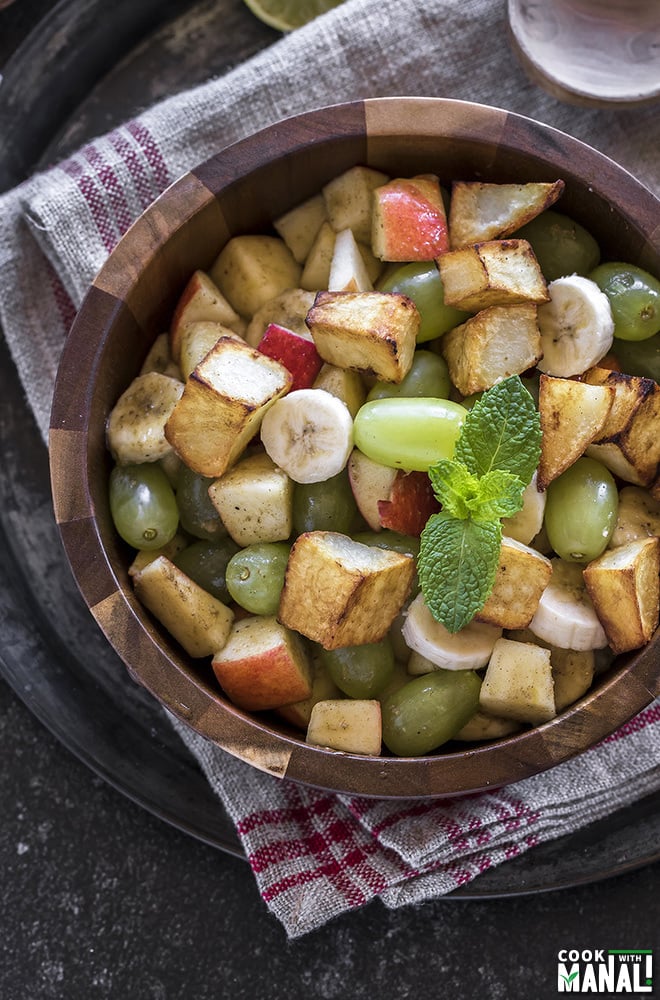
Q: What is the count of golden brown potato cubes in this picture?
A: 10